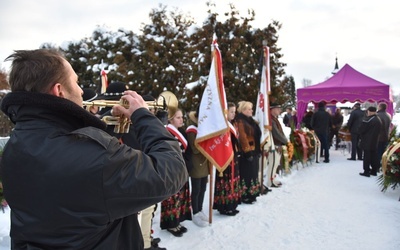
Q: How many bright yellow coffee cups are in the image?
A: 0